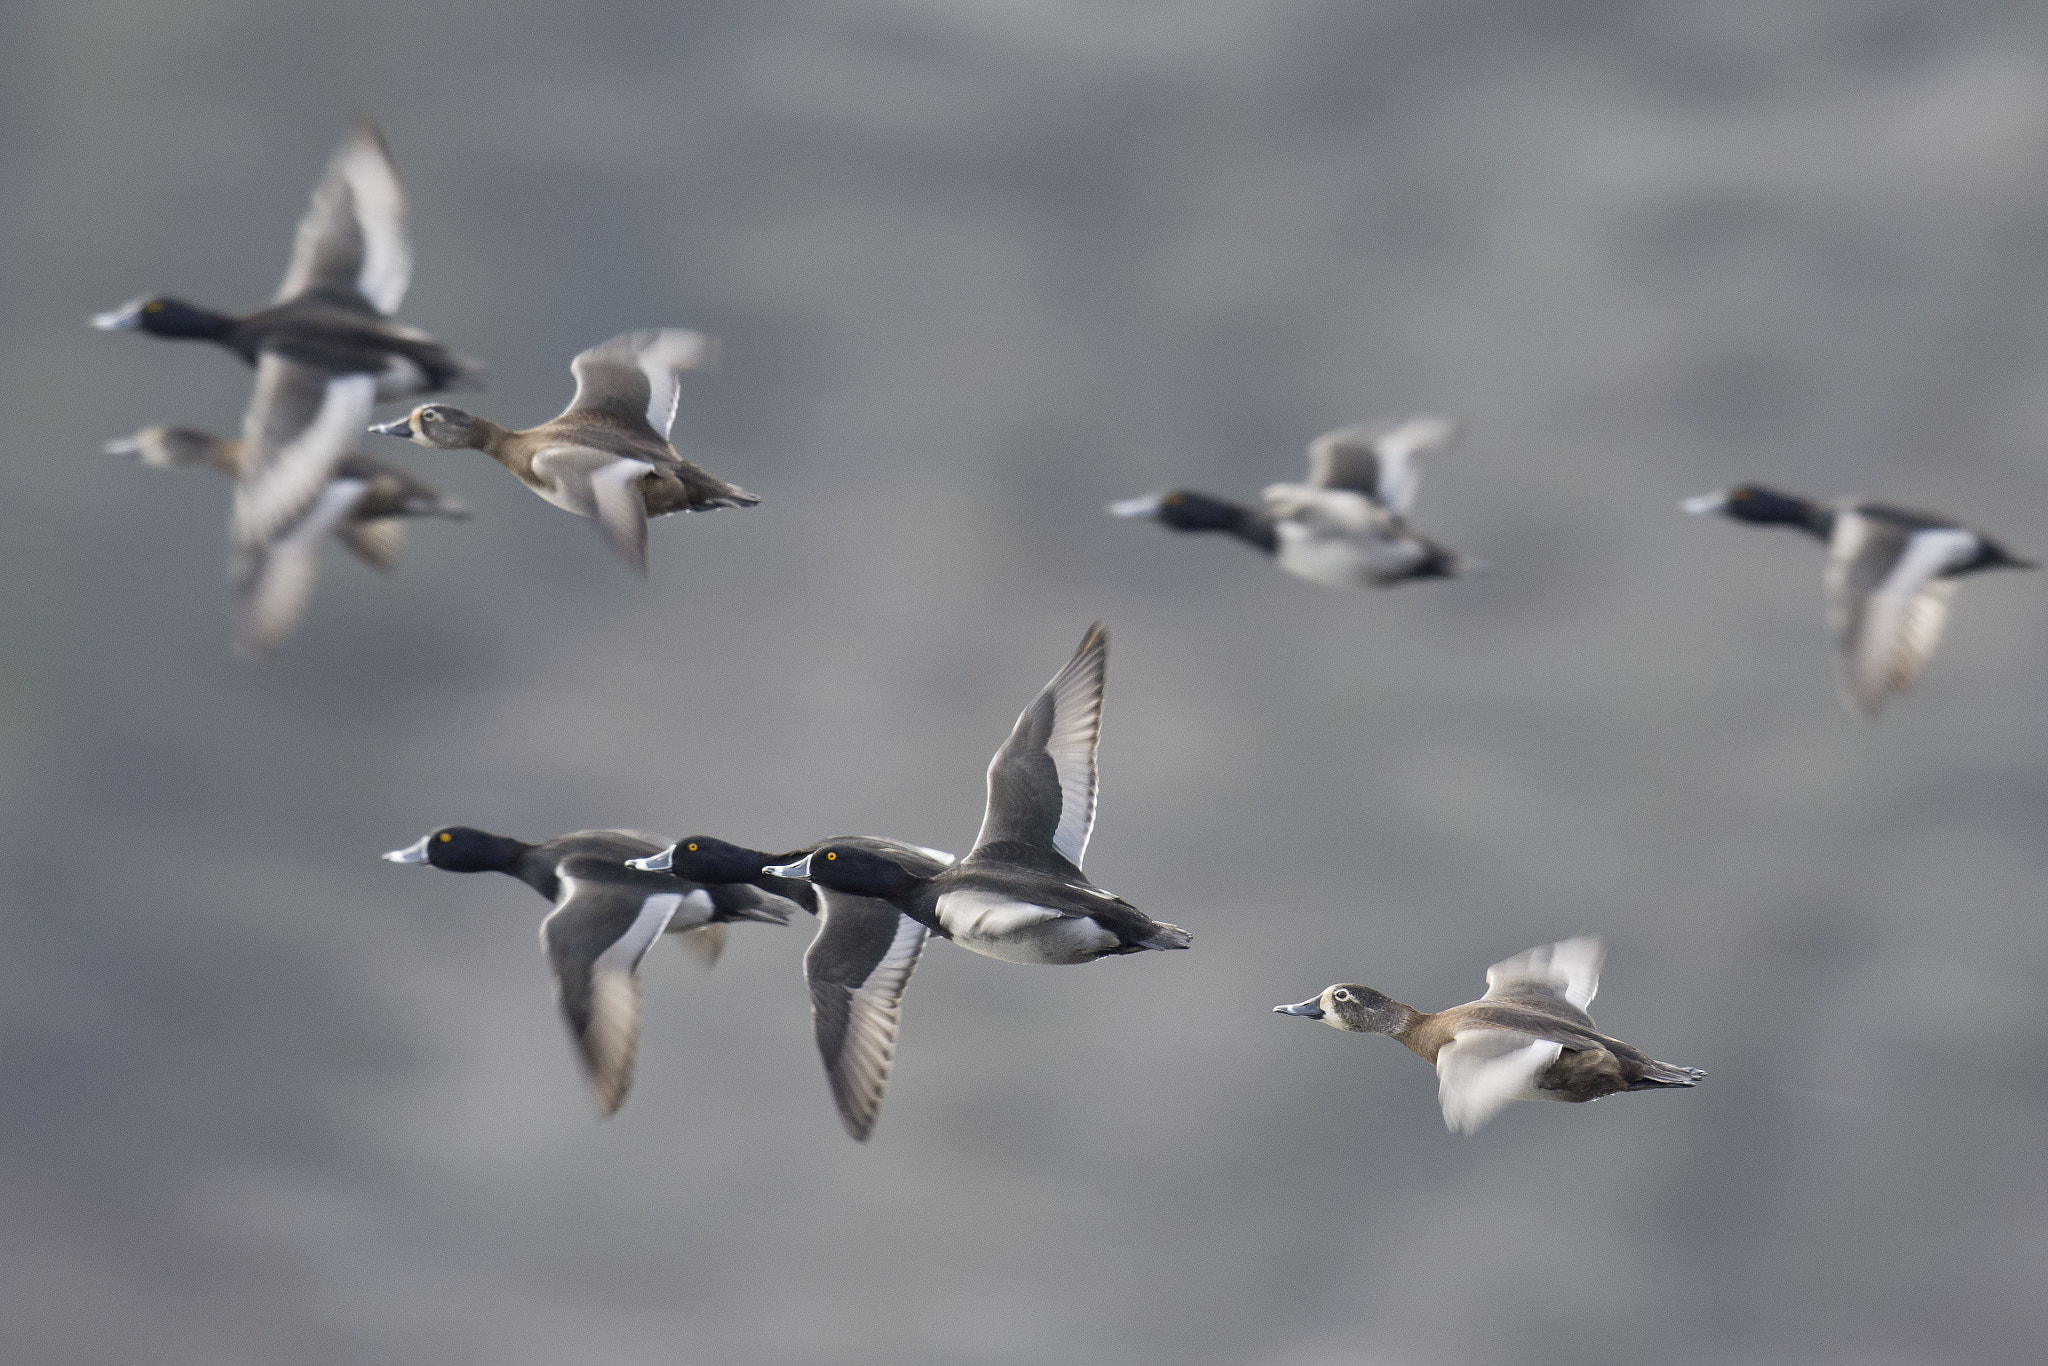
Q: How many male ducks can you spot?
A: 6